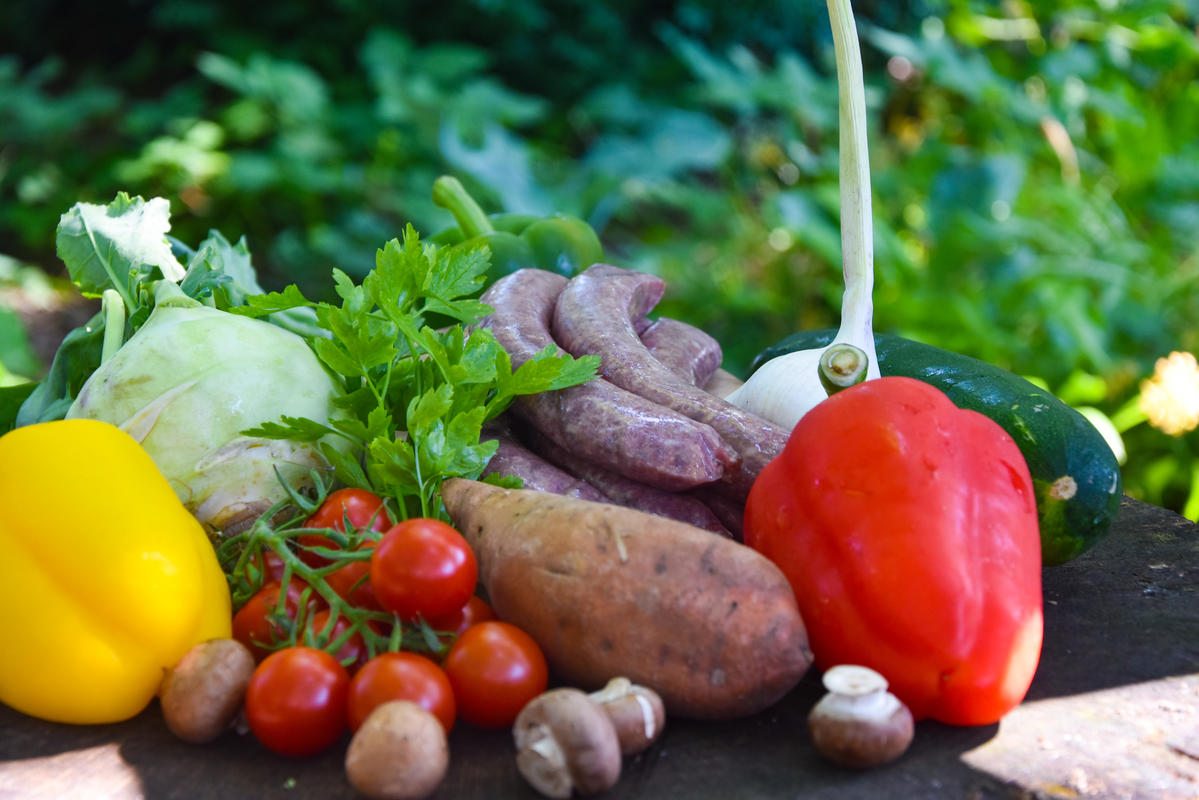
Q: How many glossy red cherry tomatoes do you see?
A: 10